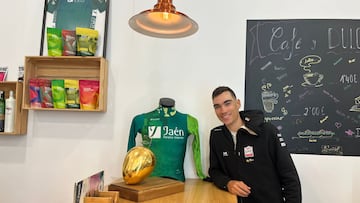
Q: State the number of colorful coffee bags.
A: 8